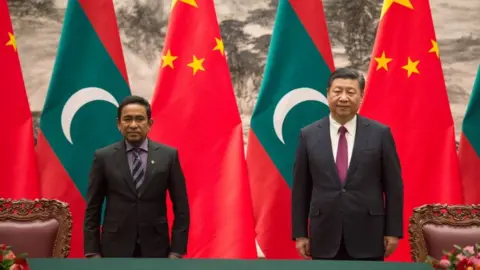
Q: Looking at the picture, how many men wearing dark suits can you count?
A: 2